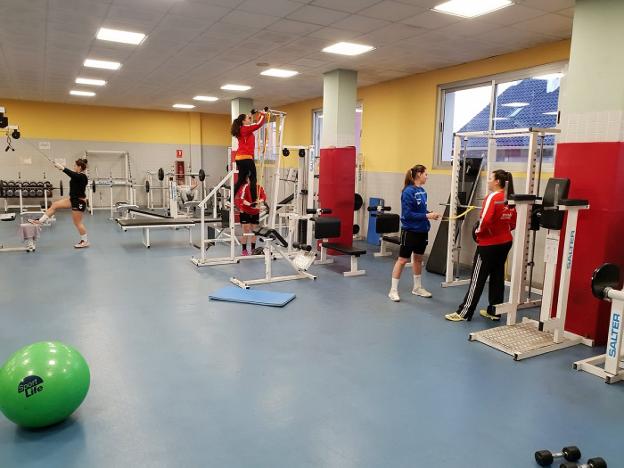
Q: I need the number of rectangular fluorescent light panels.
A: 10